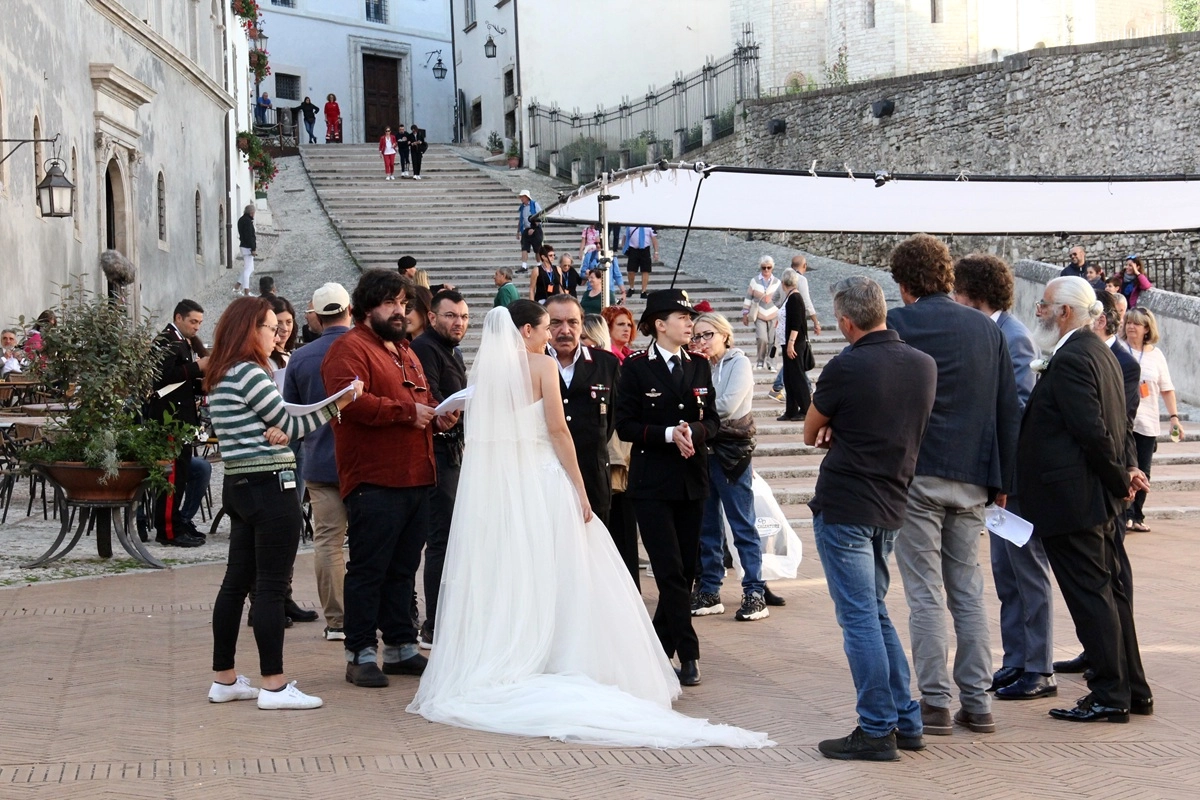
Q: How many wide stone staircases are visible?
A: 1